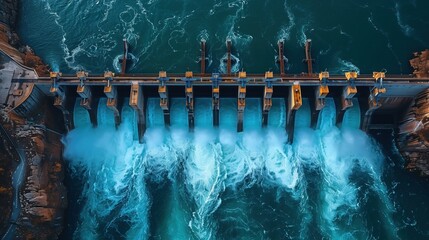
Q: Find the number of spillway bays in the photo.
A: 12